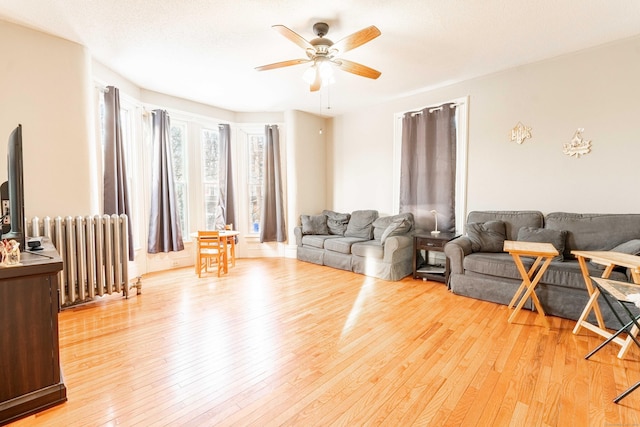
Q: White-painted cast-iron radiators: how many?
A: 1